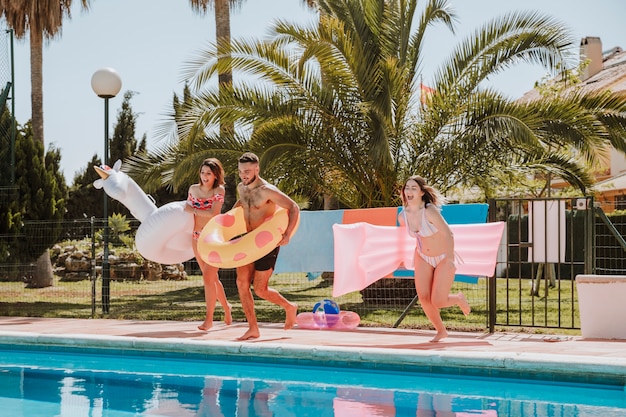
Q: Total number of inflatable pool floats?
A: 4